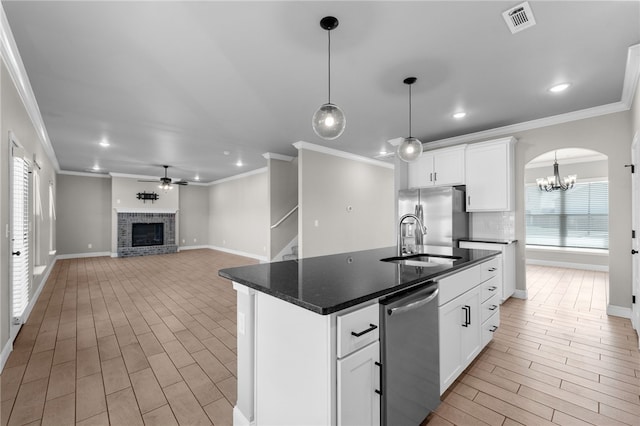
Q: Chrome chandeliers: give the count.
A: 1